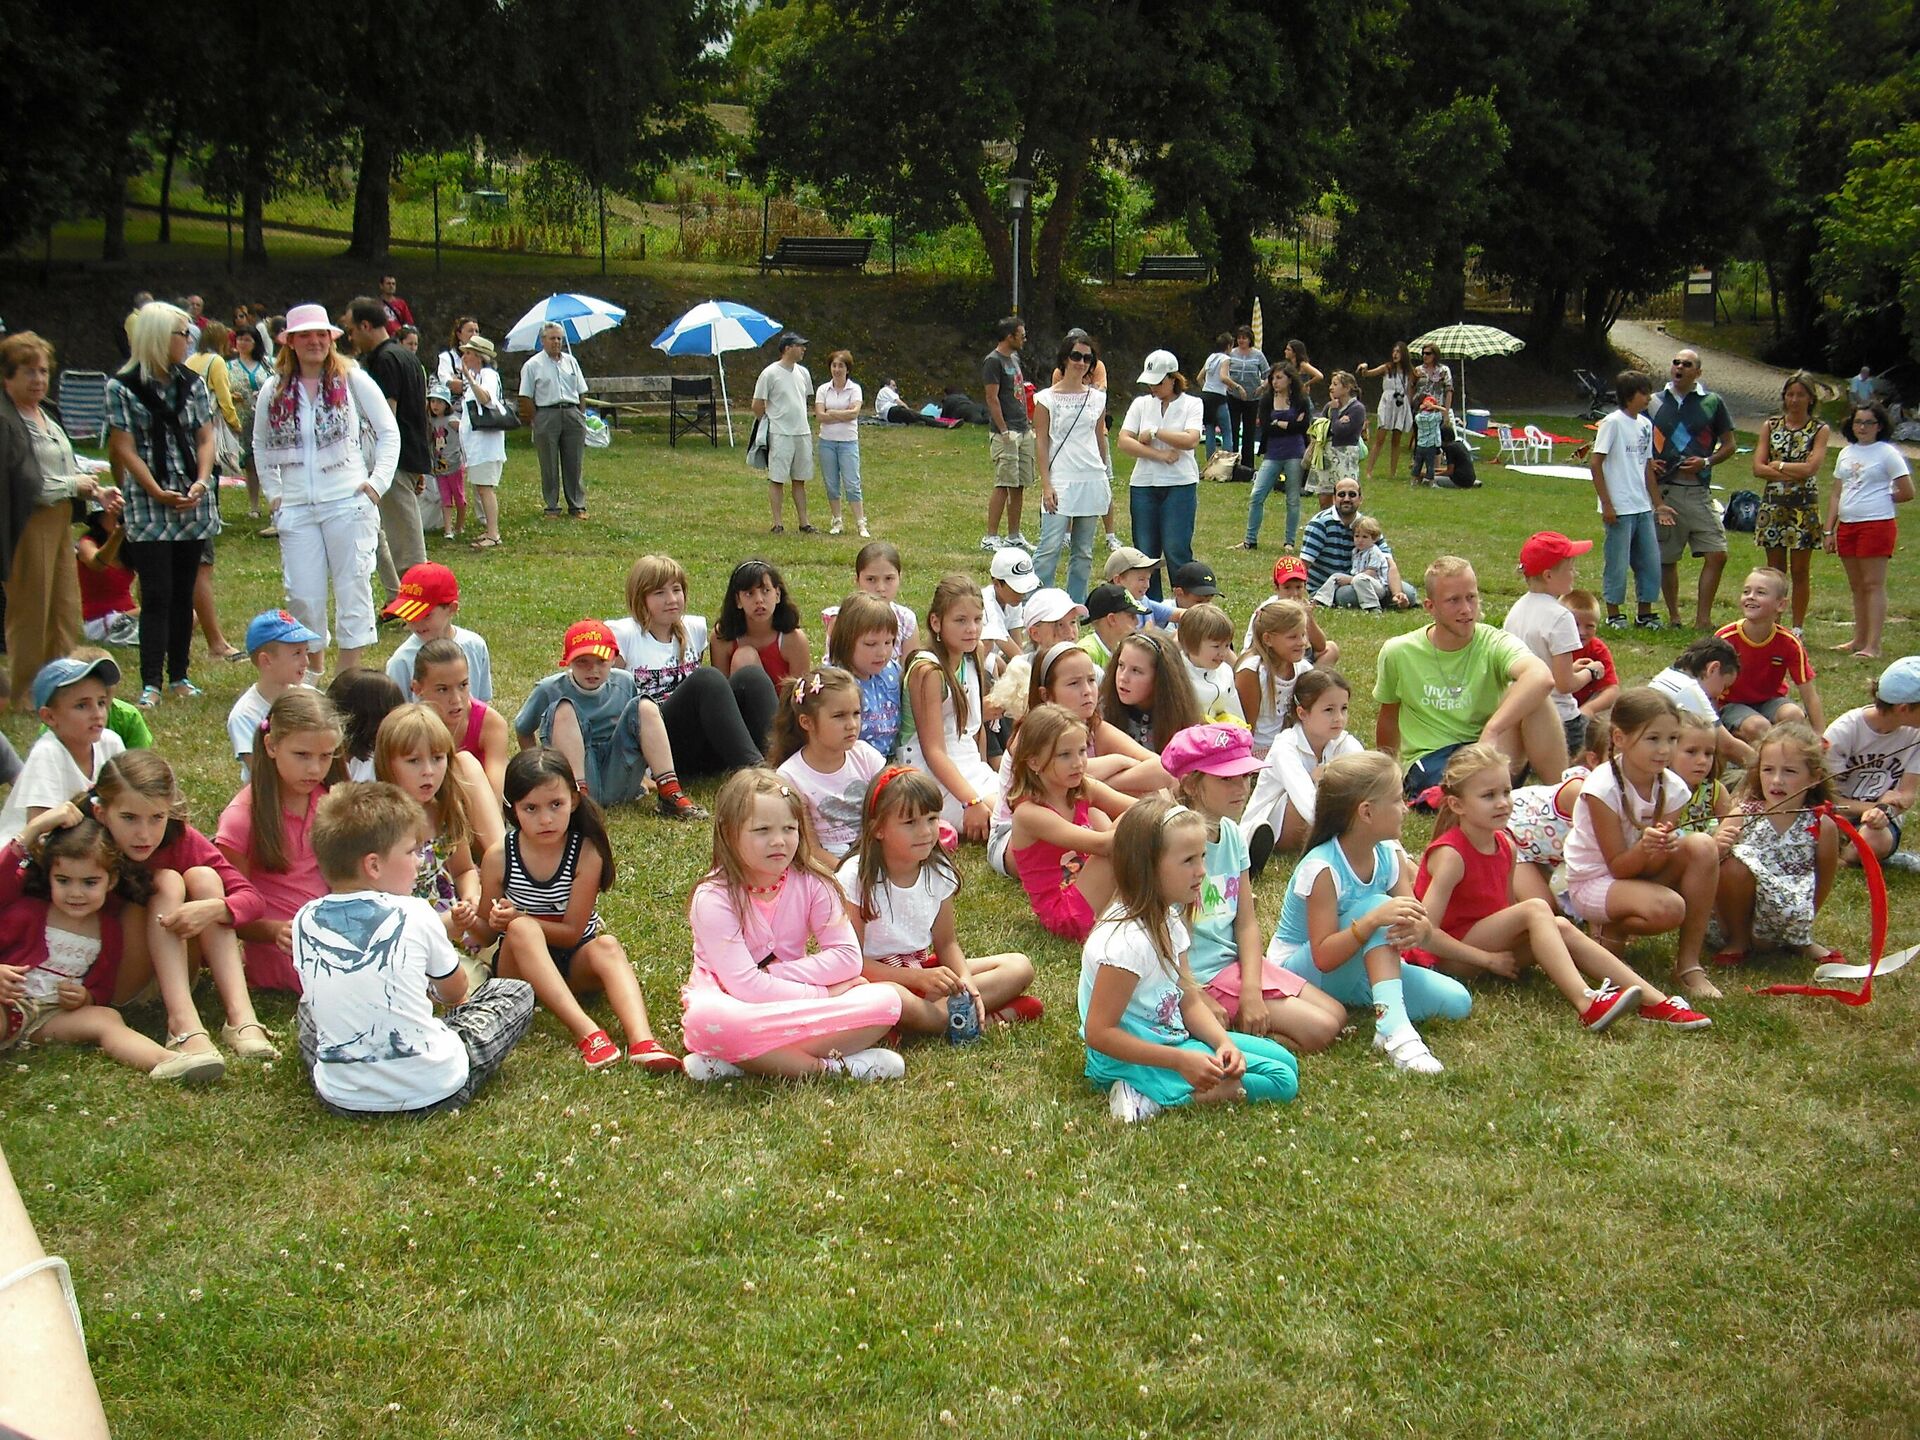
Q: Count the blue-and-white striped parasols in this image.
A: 2